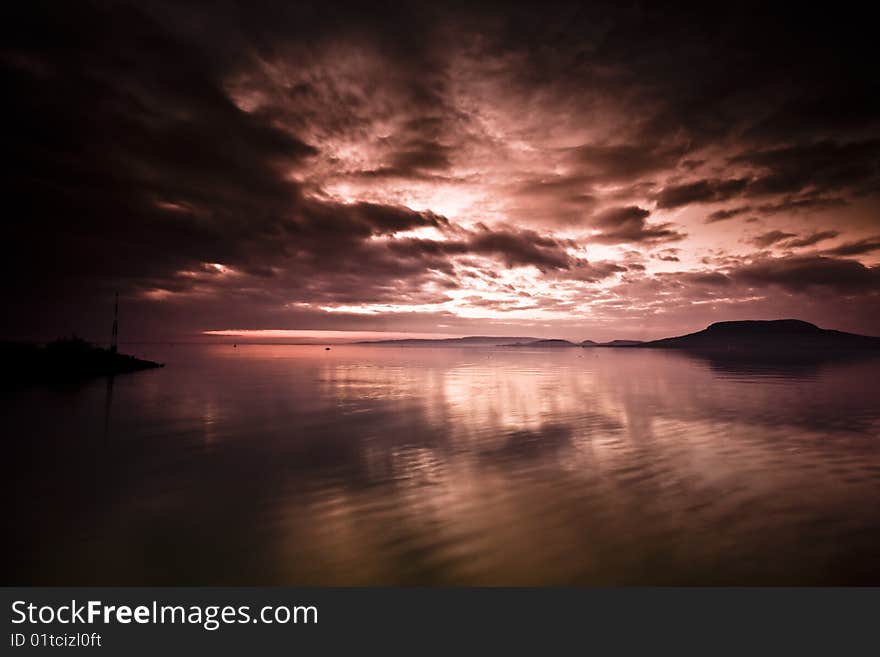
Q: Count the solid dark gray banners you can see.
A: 1